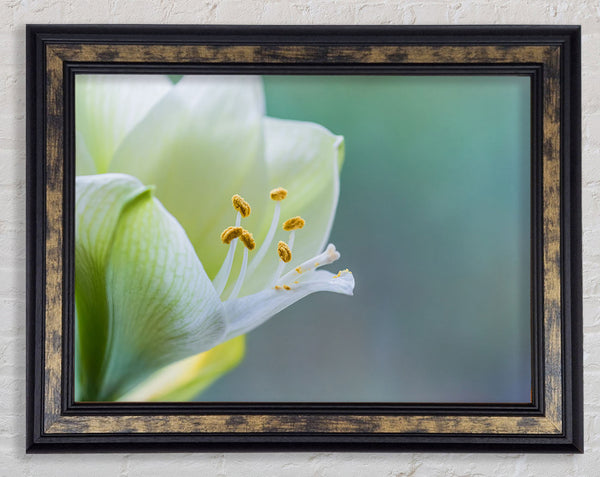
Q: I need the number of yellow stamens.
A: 6